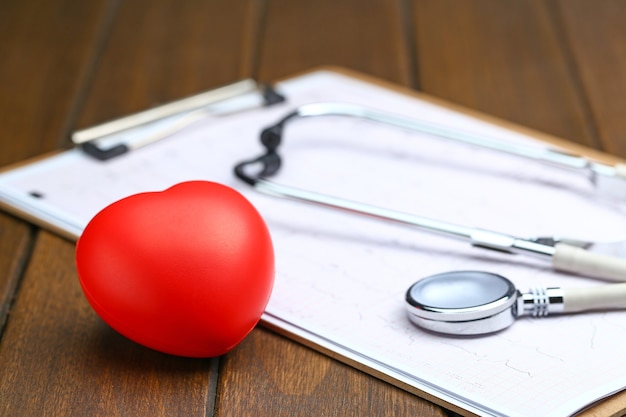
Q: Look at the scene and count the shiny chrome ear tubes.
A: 2